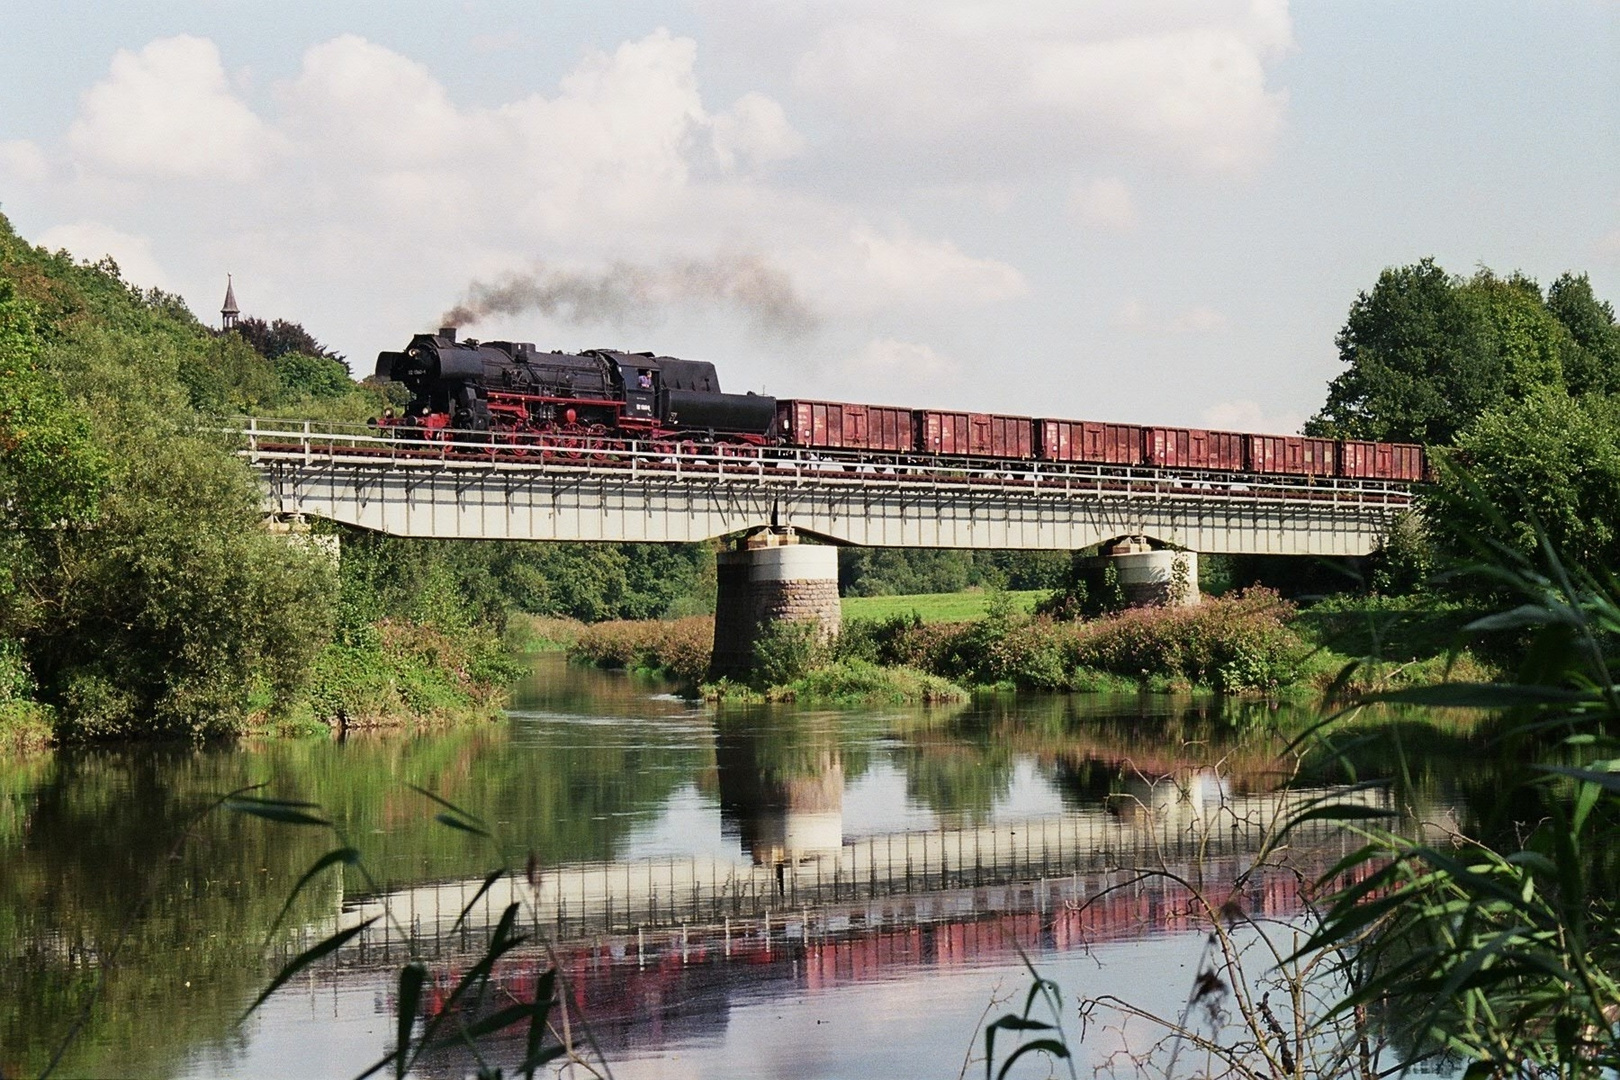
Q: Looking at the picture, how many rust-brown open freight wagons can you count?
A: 6